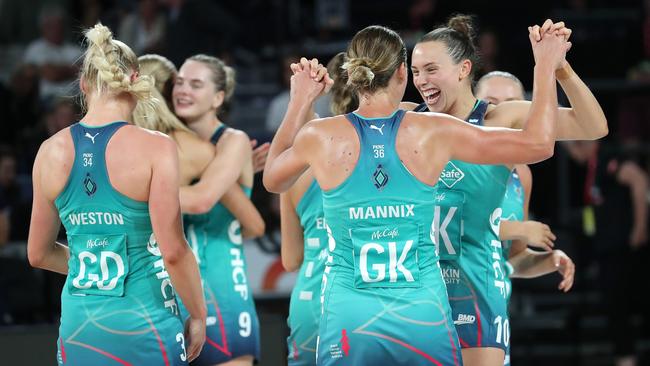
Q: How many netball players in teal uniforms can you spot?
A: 7